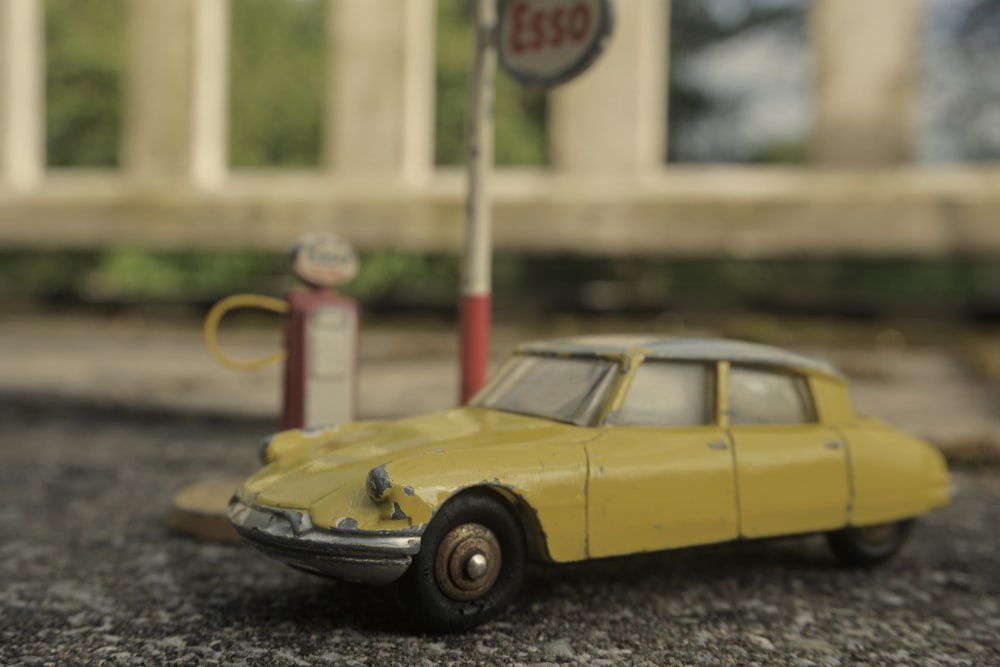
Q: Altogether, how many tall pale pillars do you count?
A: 5